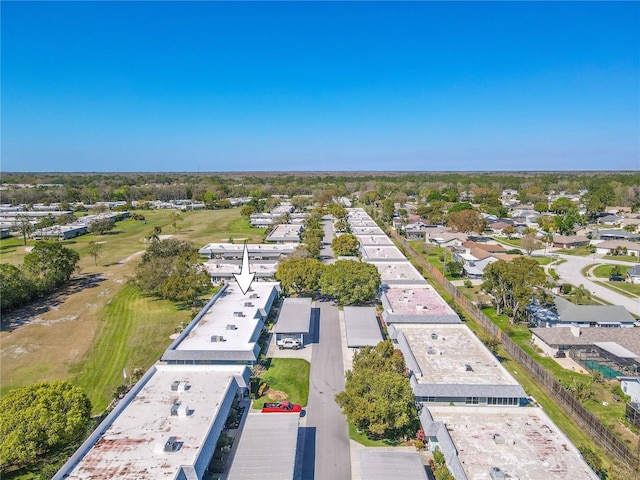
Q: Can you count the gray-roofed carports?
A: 4